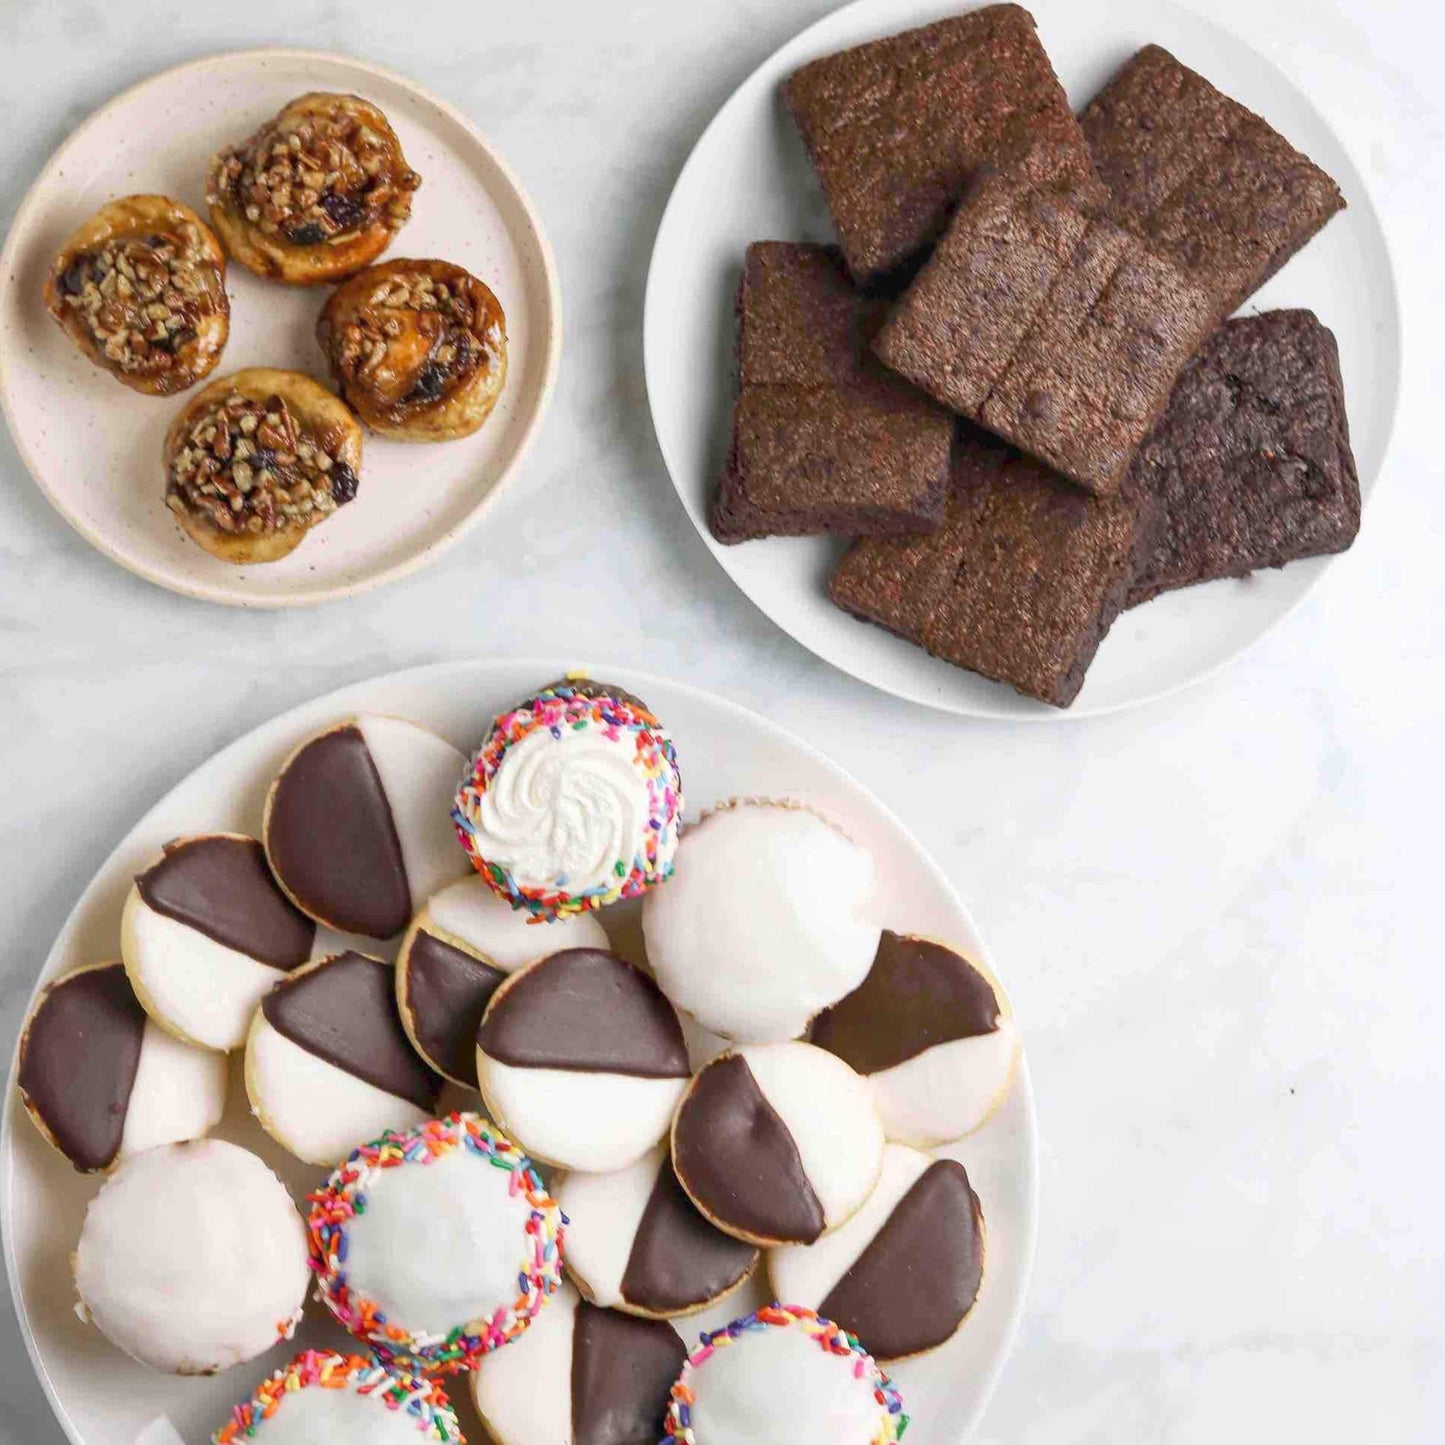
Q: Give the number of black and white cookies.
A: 11